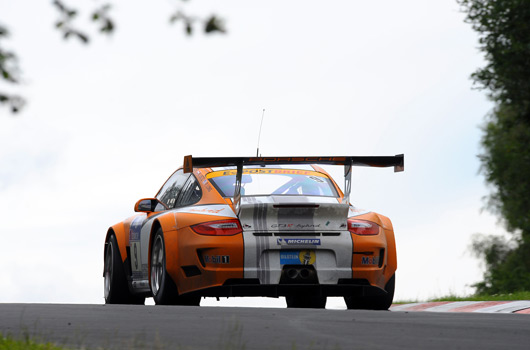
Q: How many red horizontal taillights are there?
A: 2